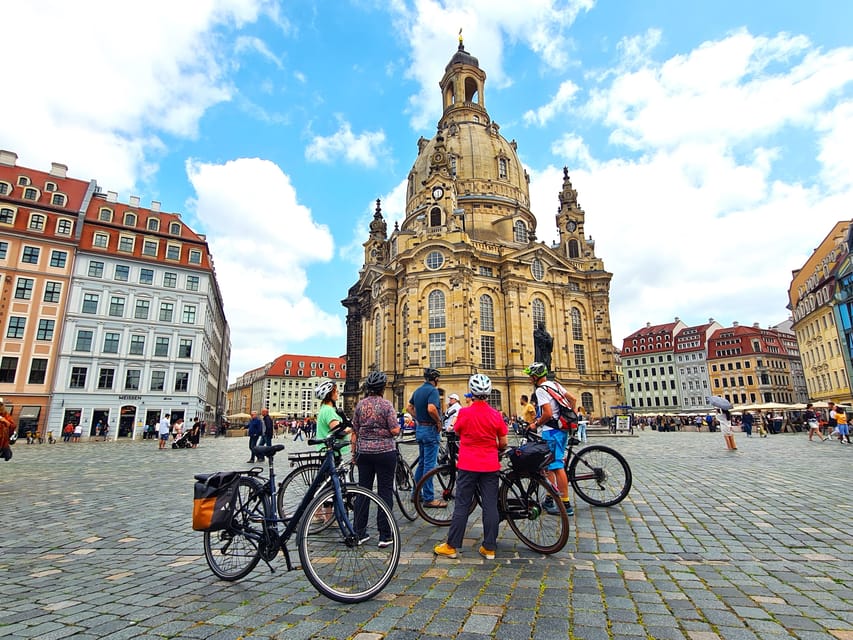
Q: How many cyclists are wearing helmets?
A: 5